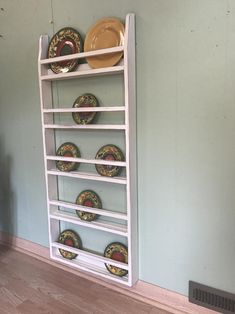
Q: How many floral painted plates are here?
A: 7